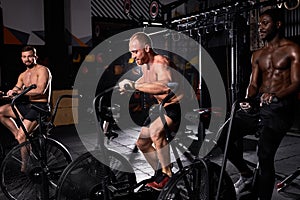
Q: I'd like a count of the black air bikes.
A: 3